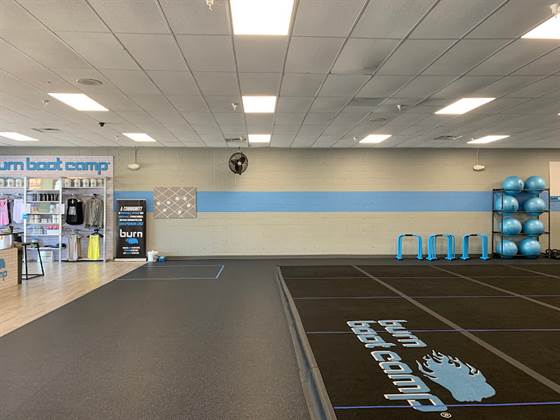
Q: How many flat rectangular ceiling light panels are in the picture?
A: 10